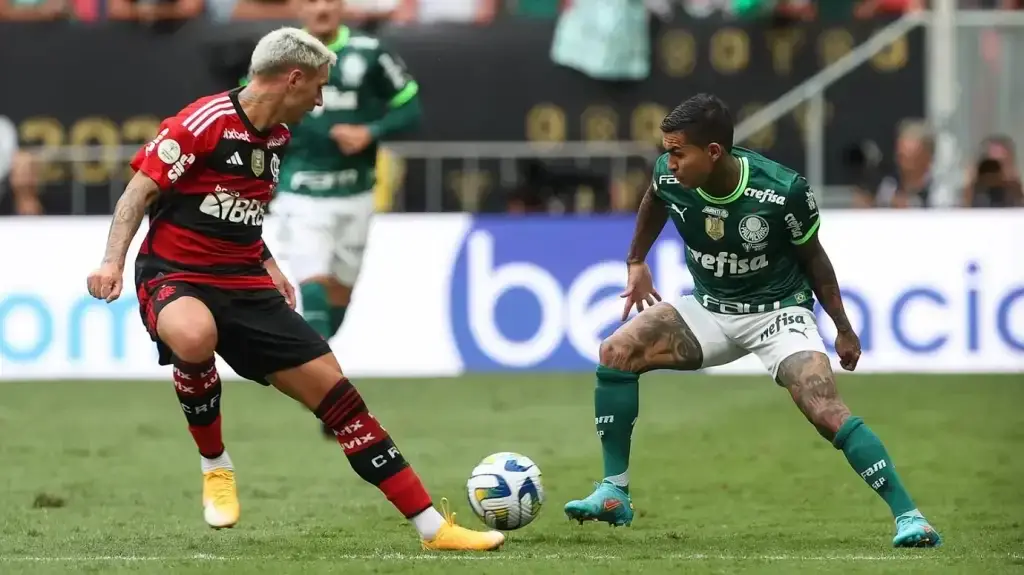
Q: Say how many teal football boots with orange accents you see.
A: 2